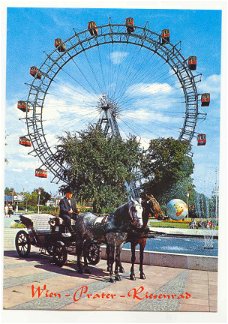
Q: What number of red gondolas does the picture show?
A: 11